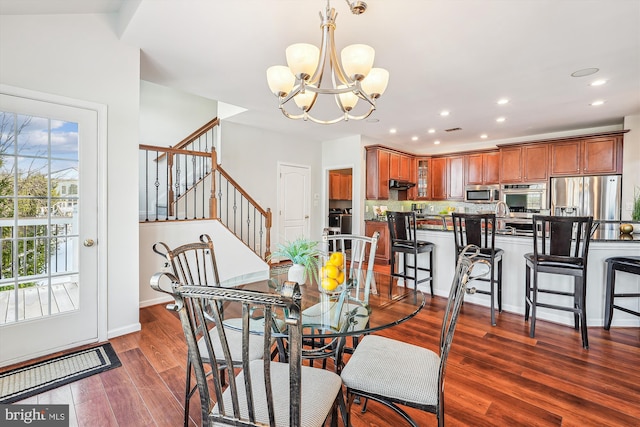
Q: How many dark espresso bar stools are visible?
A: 4